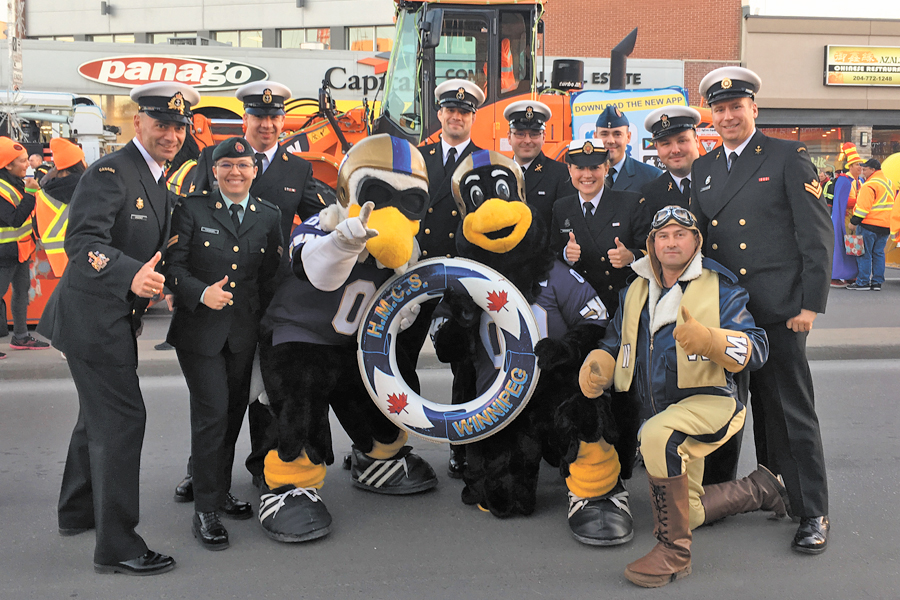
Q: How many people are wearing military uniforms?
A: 9